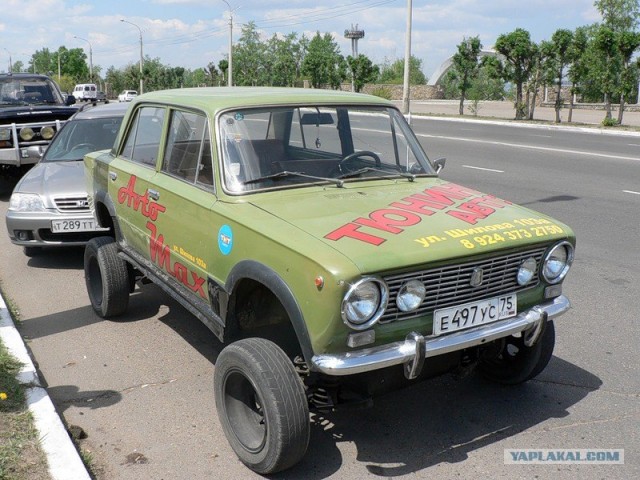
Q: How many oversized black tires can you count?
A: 3